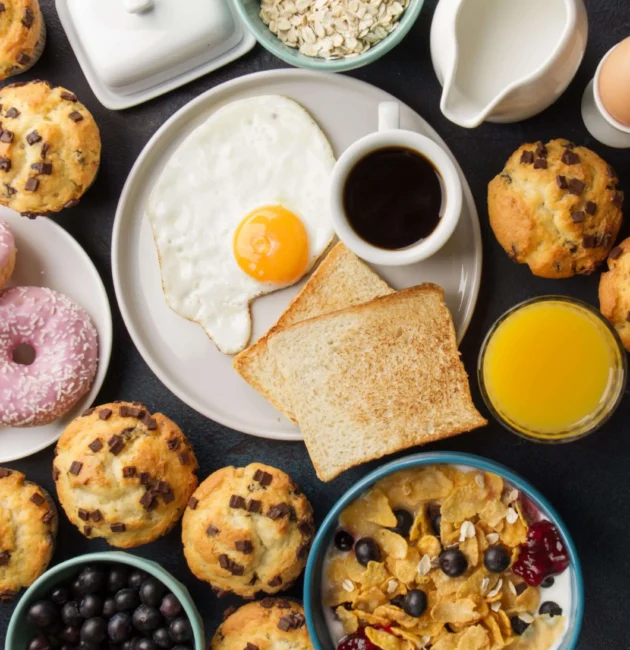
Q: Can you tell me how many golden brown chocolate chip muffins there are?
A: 8